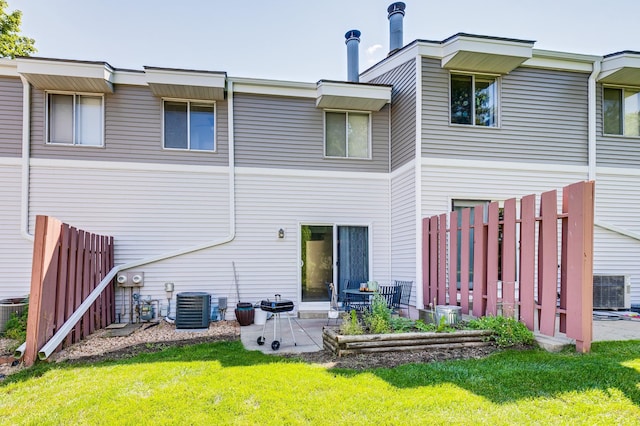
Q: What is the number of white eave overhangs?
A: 5